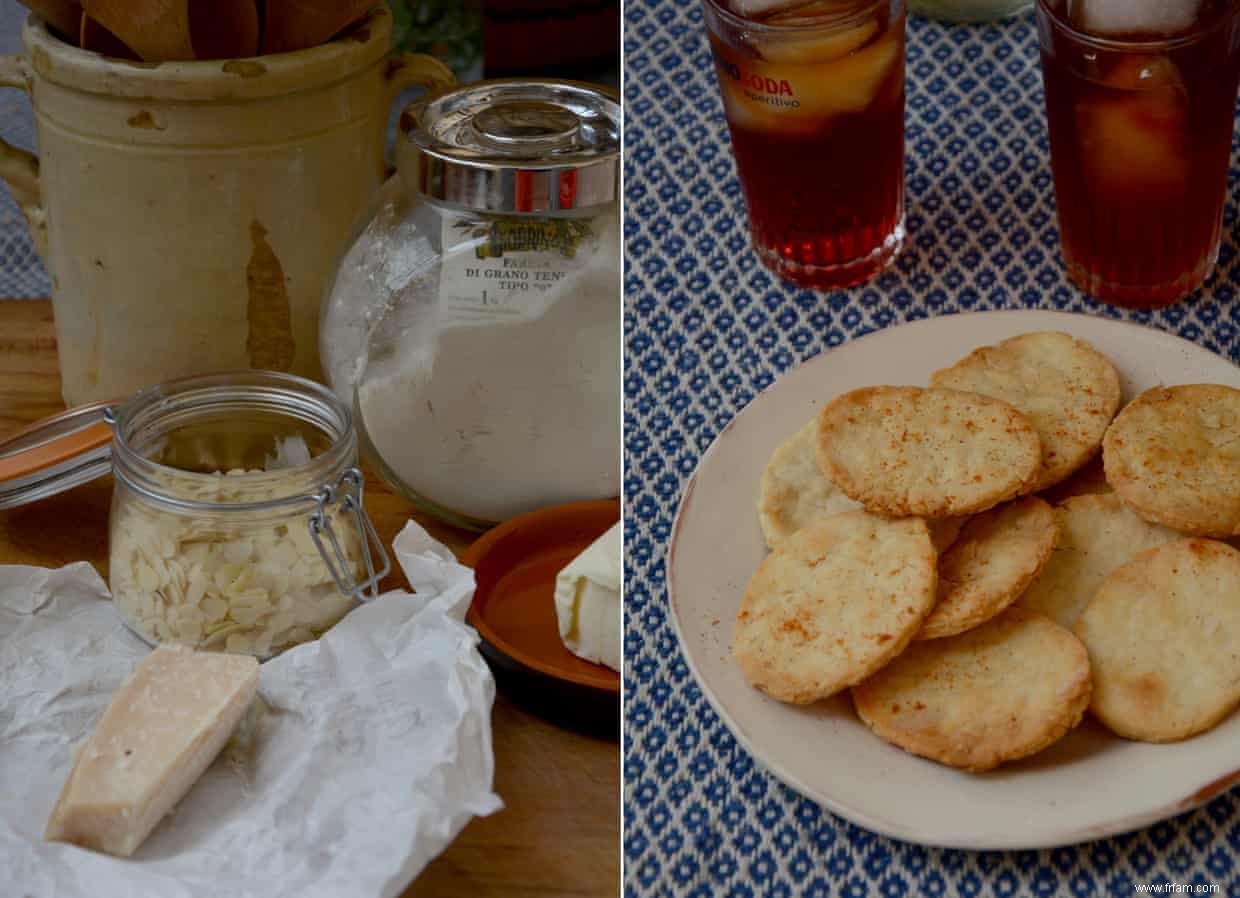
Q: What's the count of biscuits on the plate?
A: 9